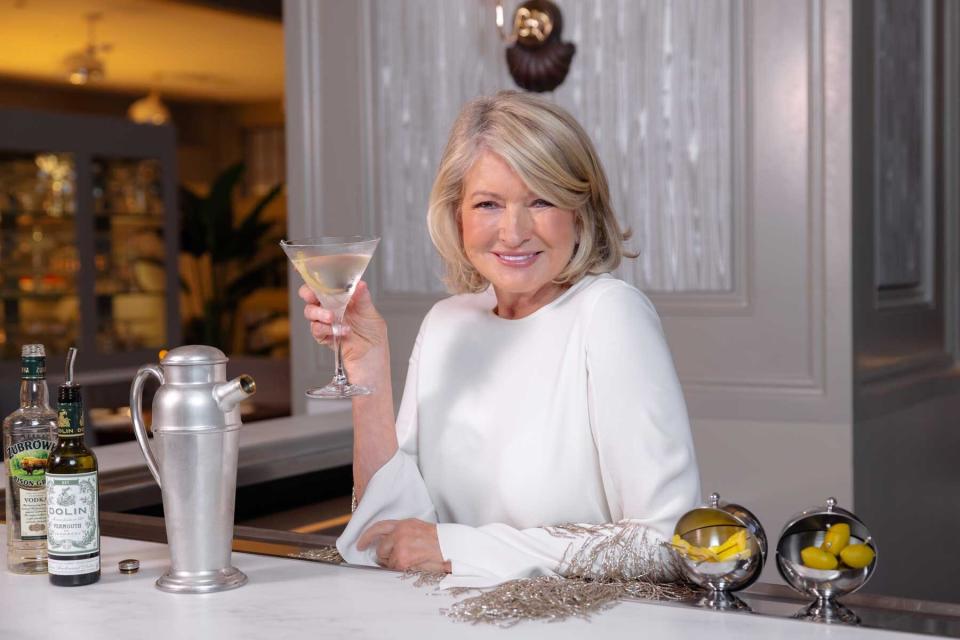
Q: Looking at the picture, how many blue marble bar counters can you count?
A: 0